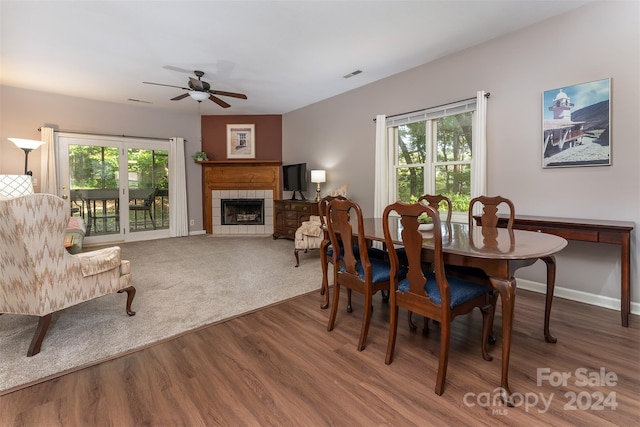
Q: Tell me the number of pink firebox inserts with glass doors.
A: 0